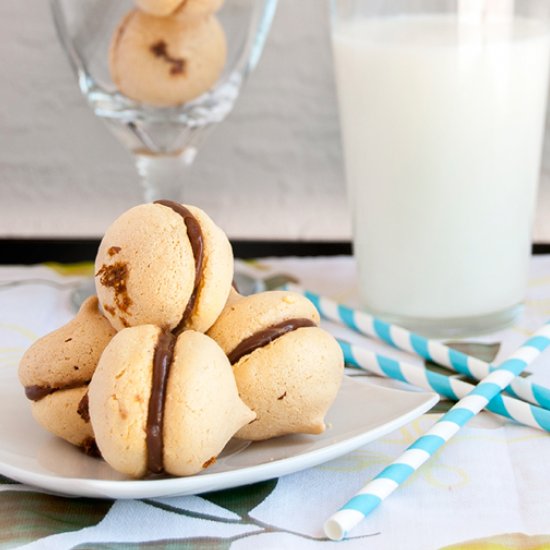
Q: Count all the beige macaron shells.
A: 12